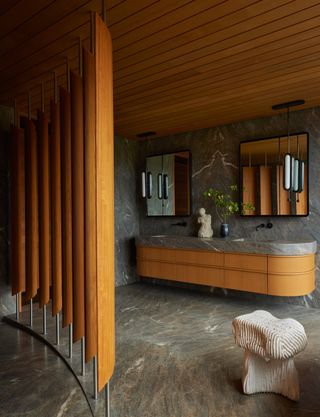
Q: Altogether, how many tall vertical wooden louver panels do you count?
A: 8